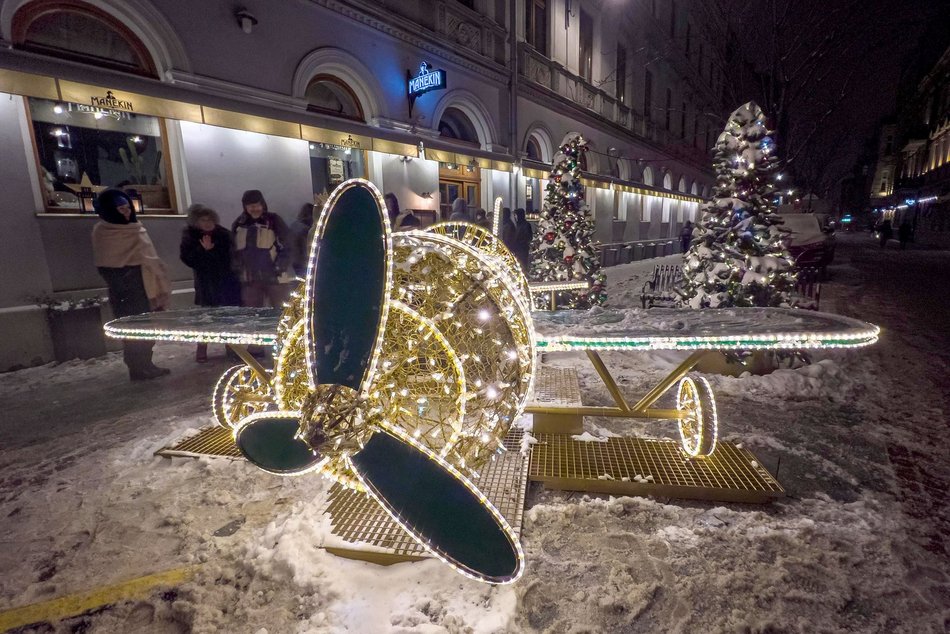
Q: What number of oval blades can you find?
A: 3